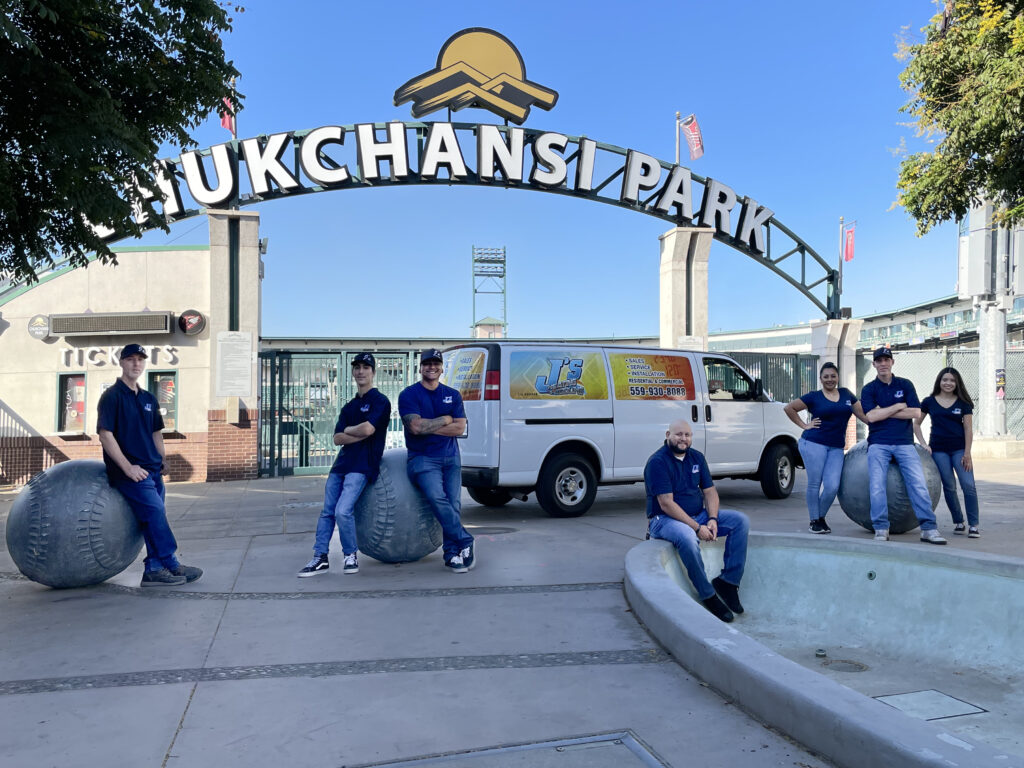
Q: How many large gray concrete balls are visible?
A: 3